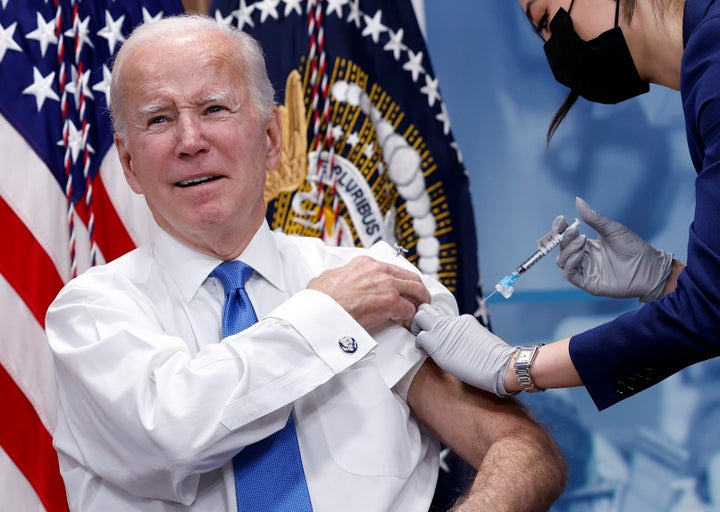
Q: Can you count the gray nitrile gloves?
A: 2